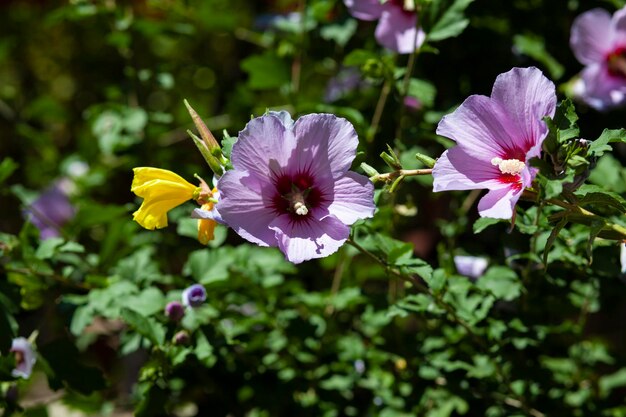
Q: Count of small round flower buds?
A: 3